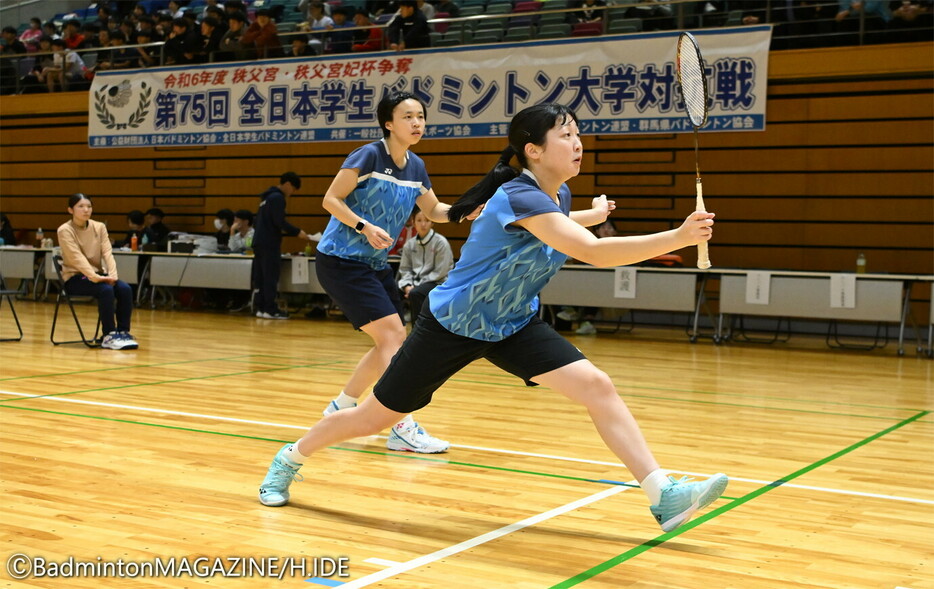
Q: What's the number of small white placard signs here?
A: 4